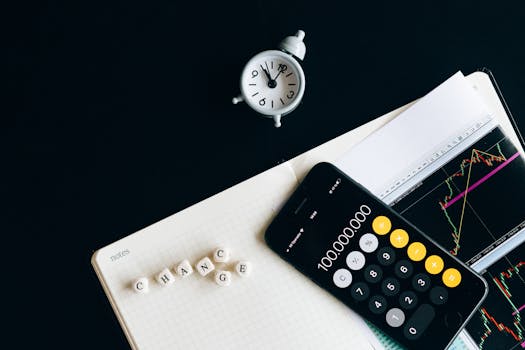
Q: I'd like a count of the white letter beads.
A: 7